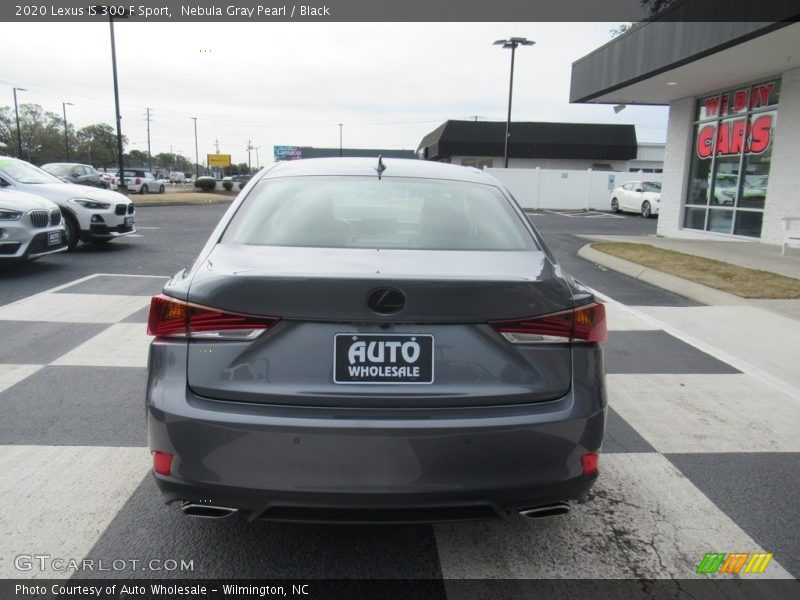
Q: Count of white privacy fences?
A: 1